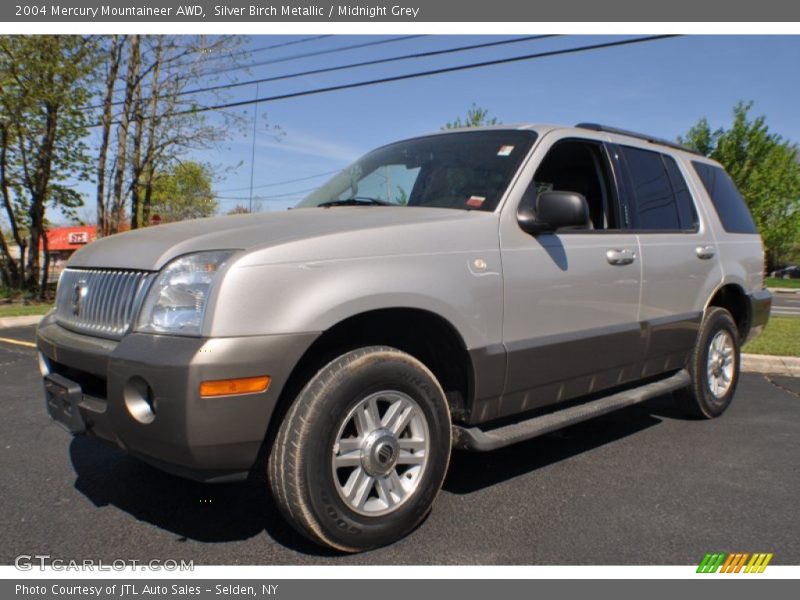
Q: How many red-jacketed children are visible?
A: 0